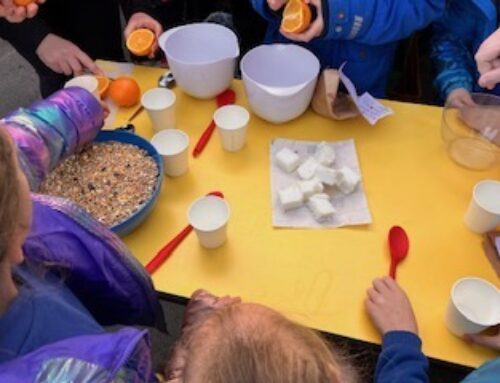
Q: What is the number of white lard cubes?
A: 8